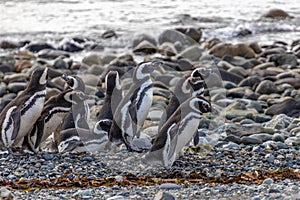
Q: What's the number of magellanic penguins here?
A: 9